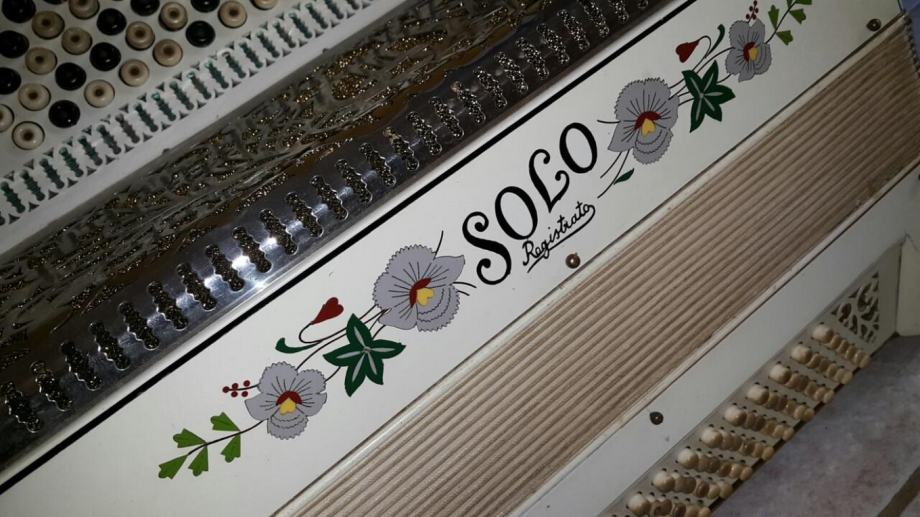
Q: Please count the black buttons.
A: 11